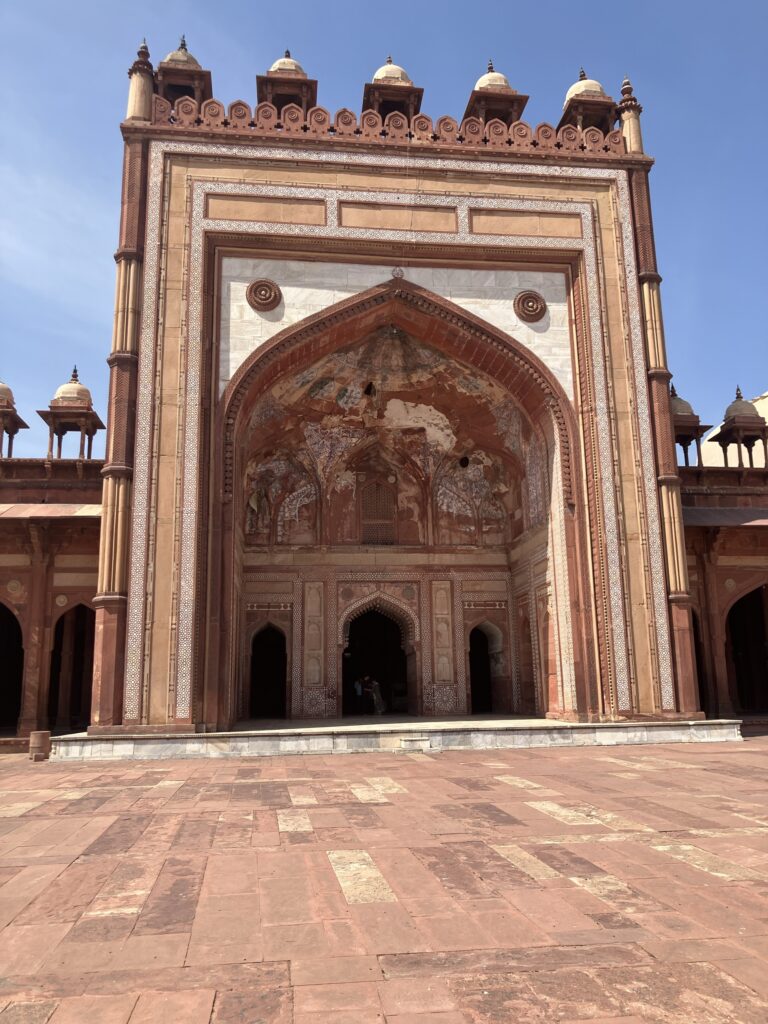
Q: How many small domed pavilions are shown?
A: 9